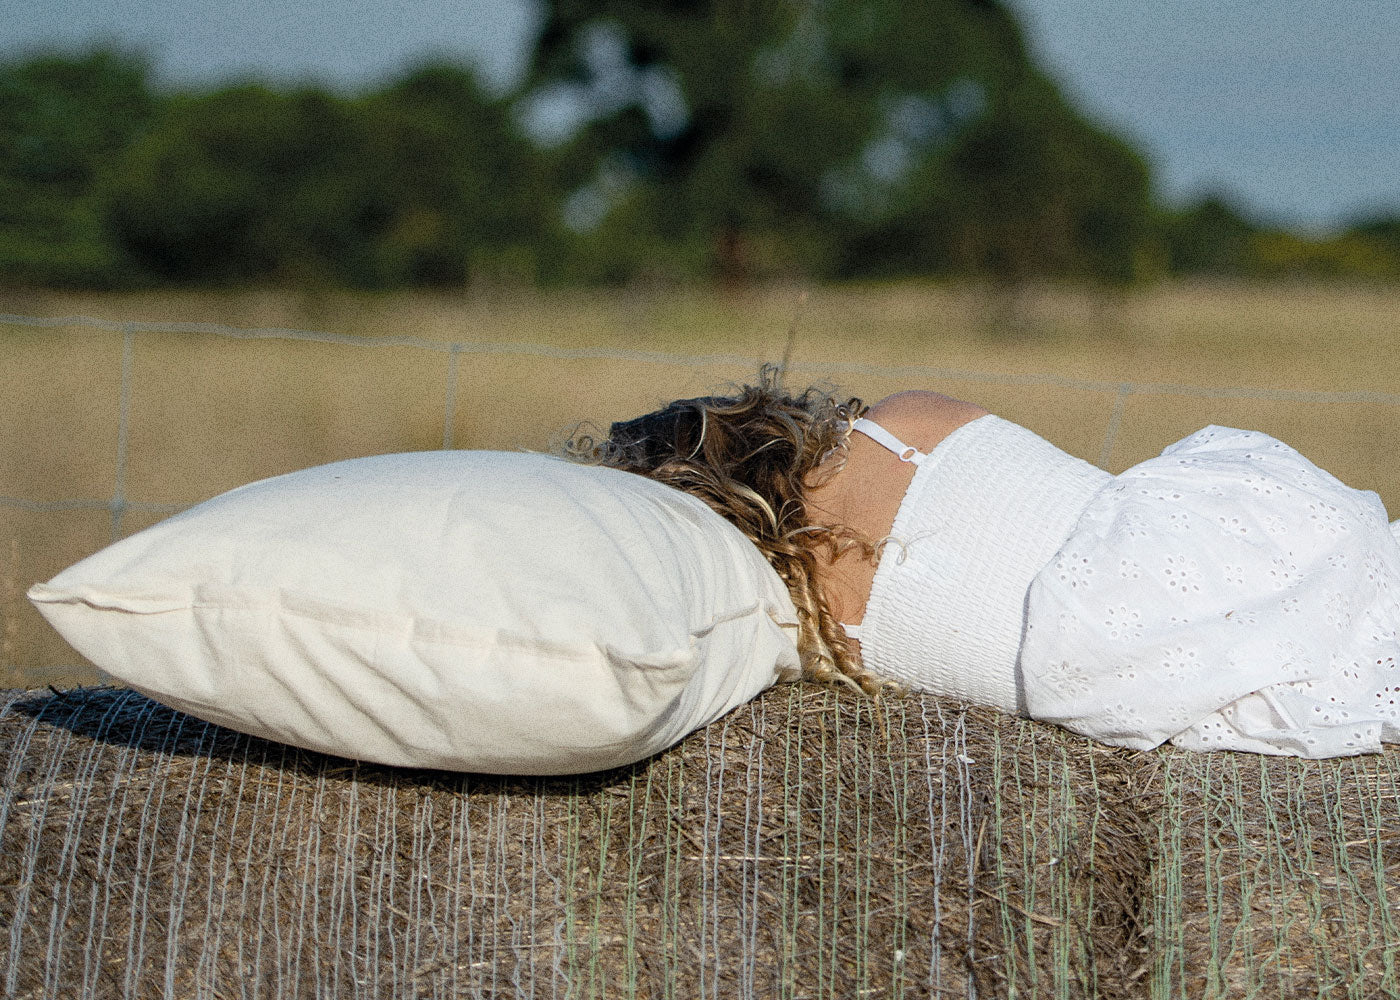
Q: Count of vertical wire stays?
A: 3